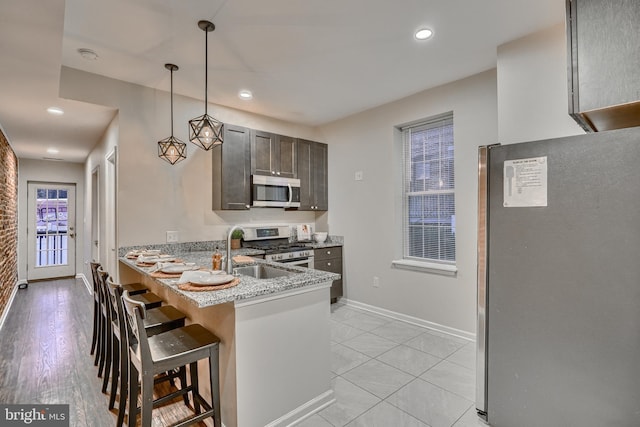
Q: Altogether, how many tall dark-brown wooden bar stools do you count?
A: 4